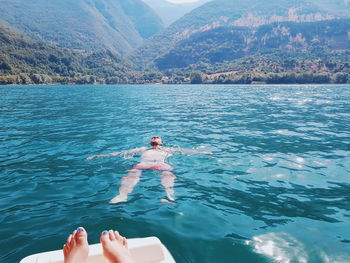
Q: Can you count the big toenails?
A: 2